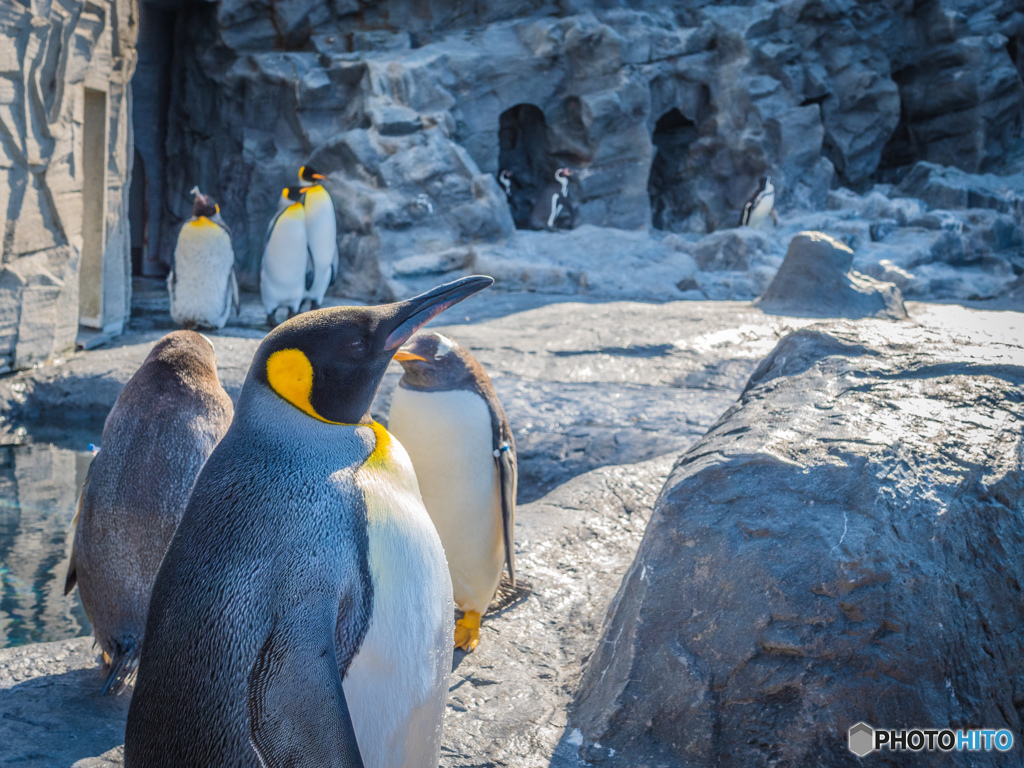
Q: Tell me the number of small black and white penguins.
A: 3